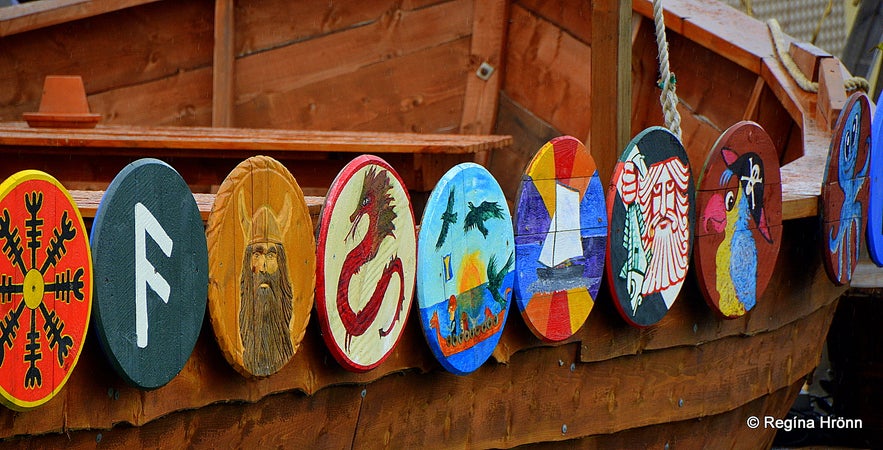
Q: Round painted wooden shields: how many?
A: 10